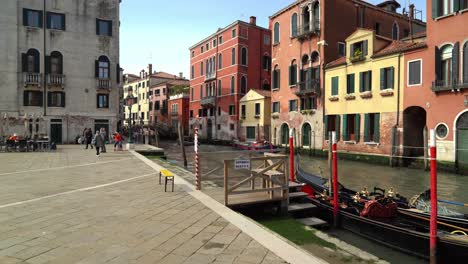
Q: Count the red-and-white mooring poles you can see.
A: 4